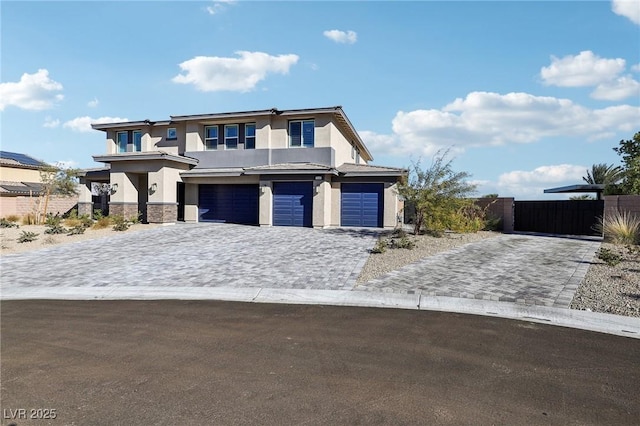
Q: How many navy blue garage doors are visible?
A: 3